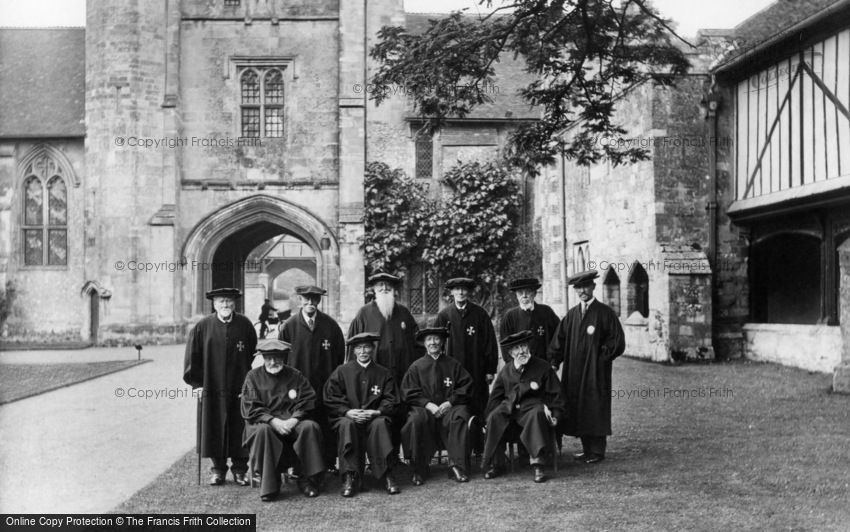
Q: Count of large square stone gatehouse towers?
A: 1